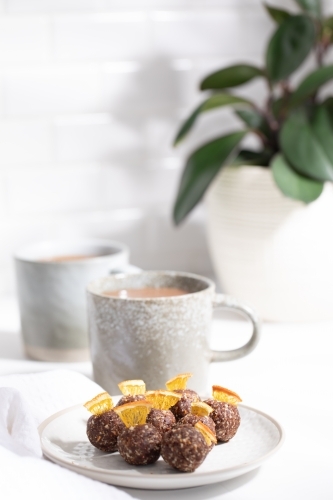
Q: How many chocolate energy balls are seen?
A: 8